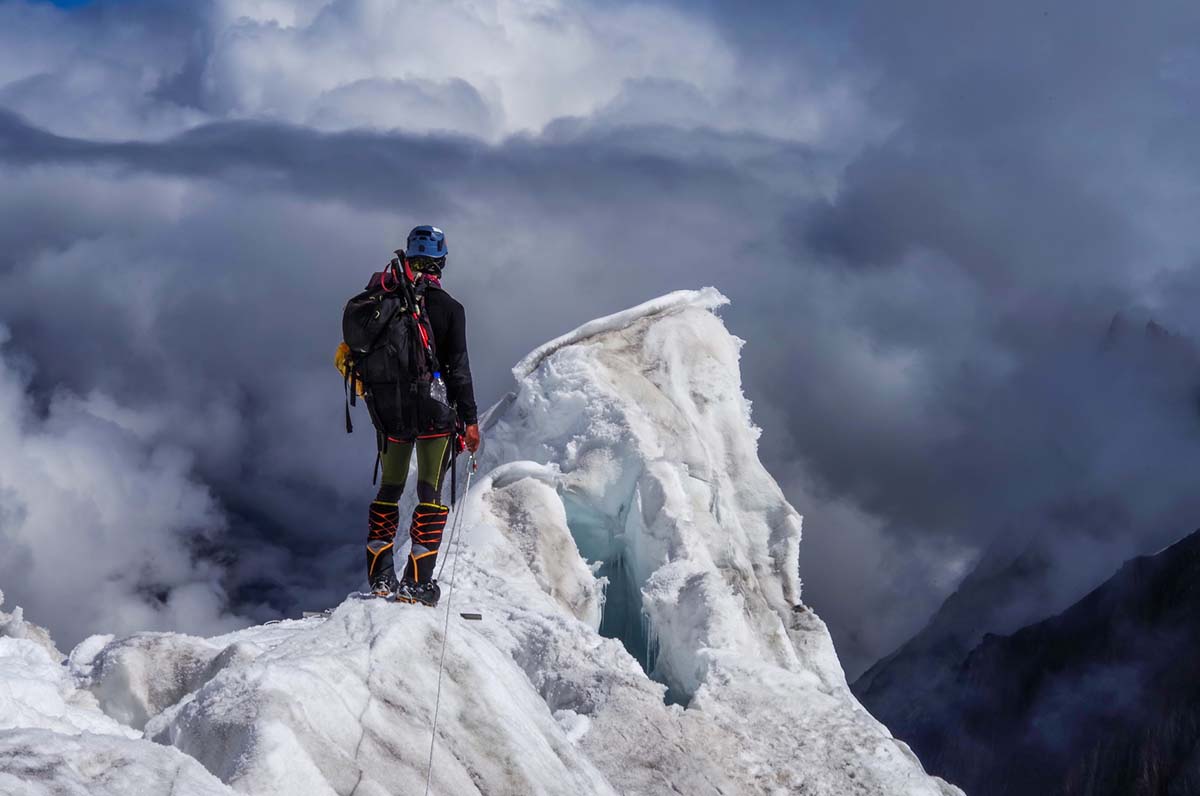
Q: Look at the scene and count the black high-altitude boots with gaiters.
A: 2